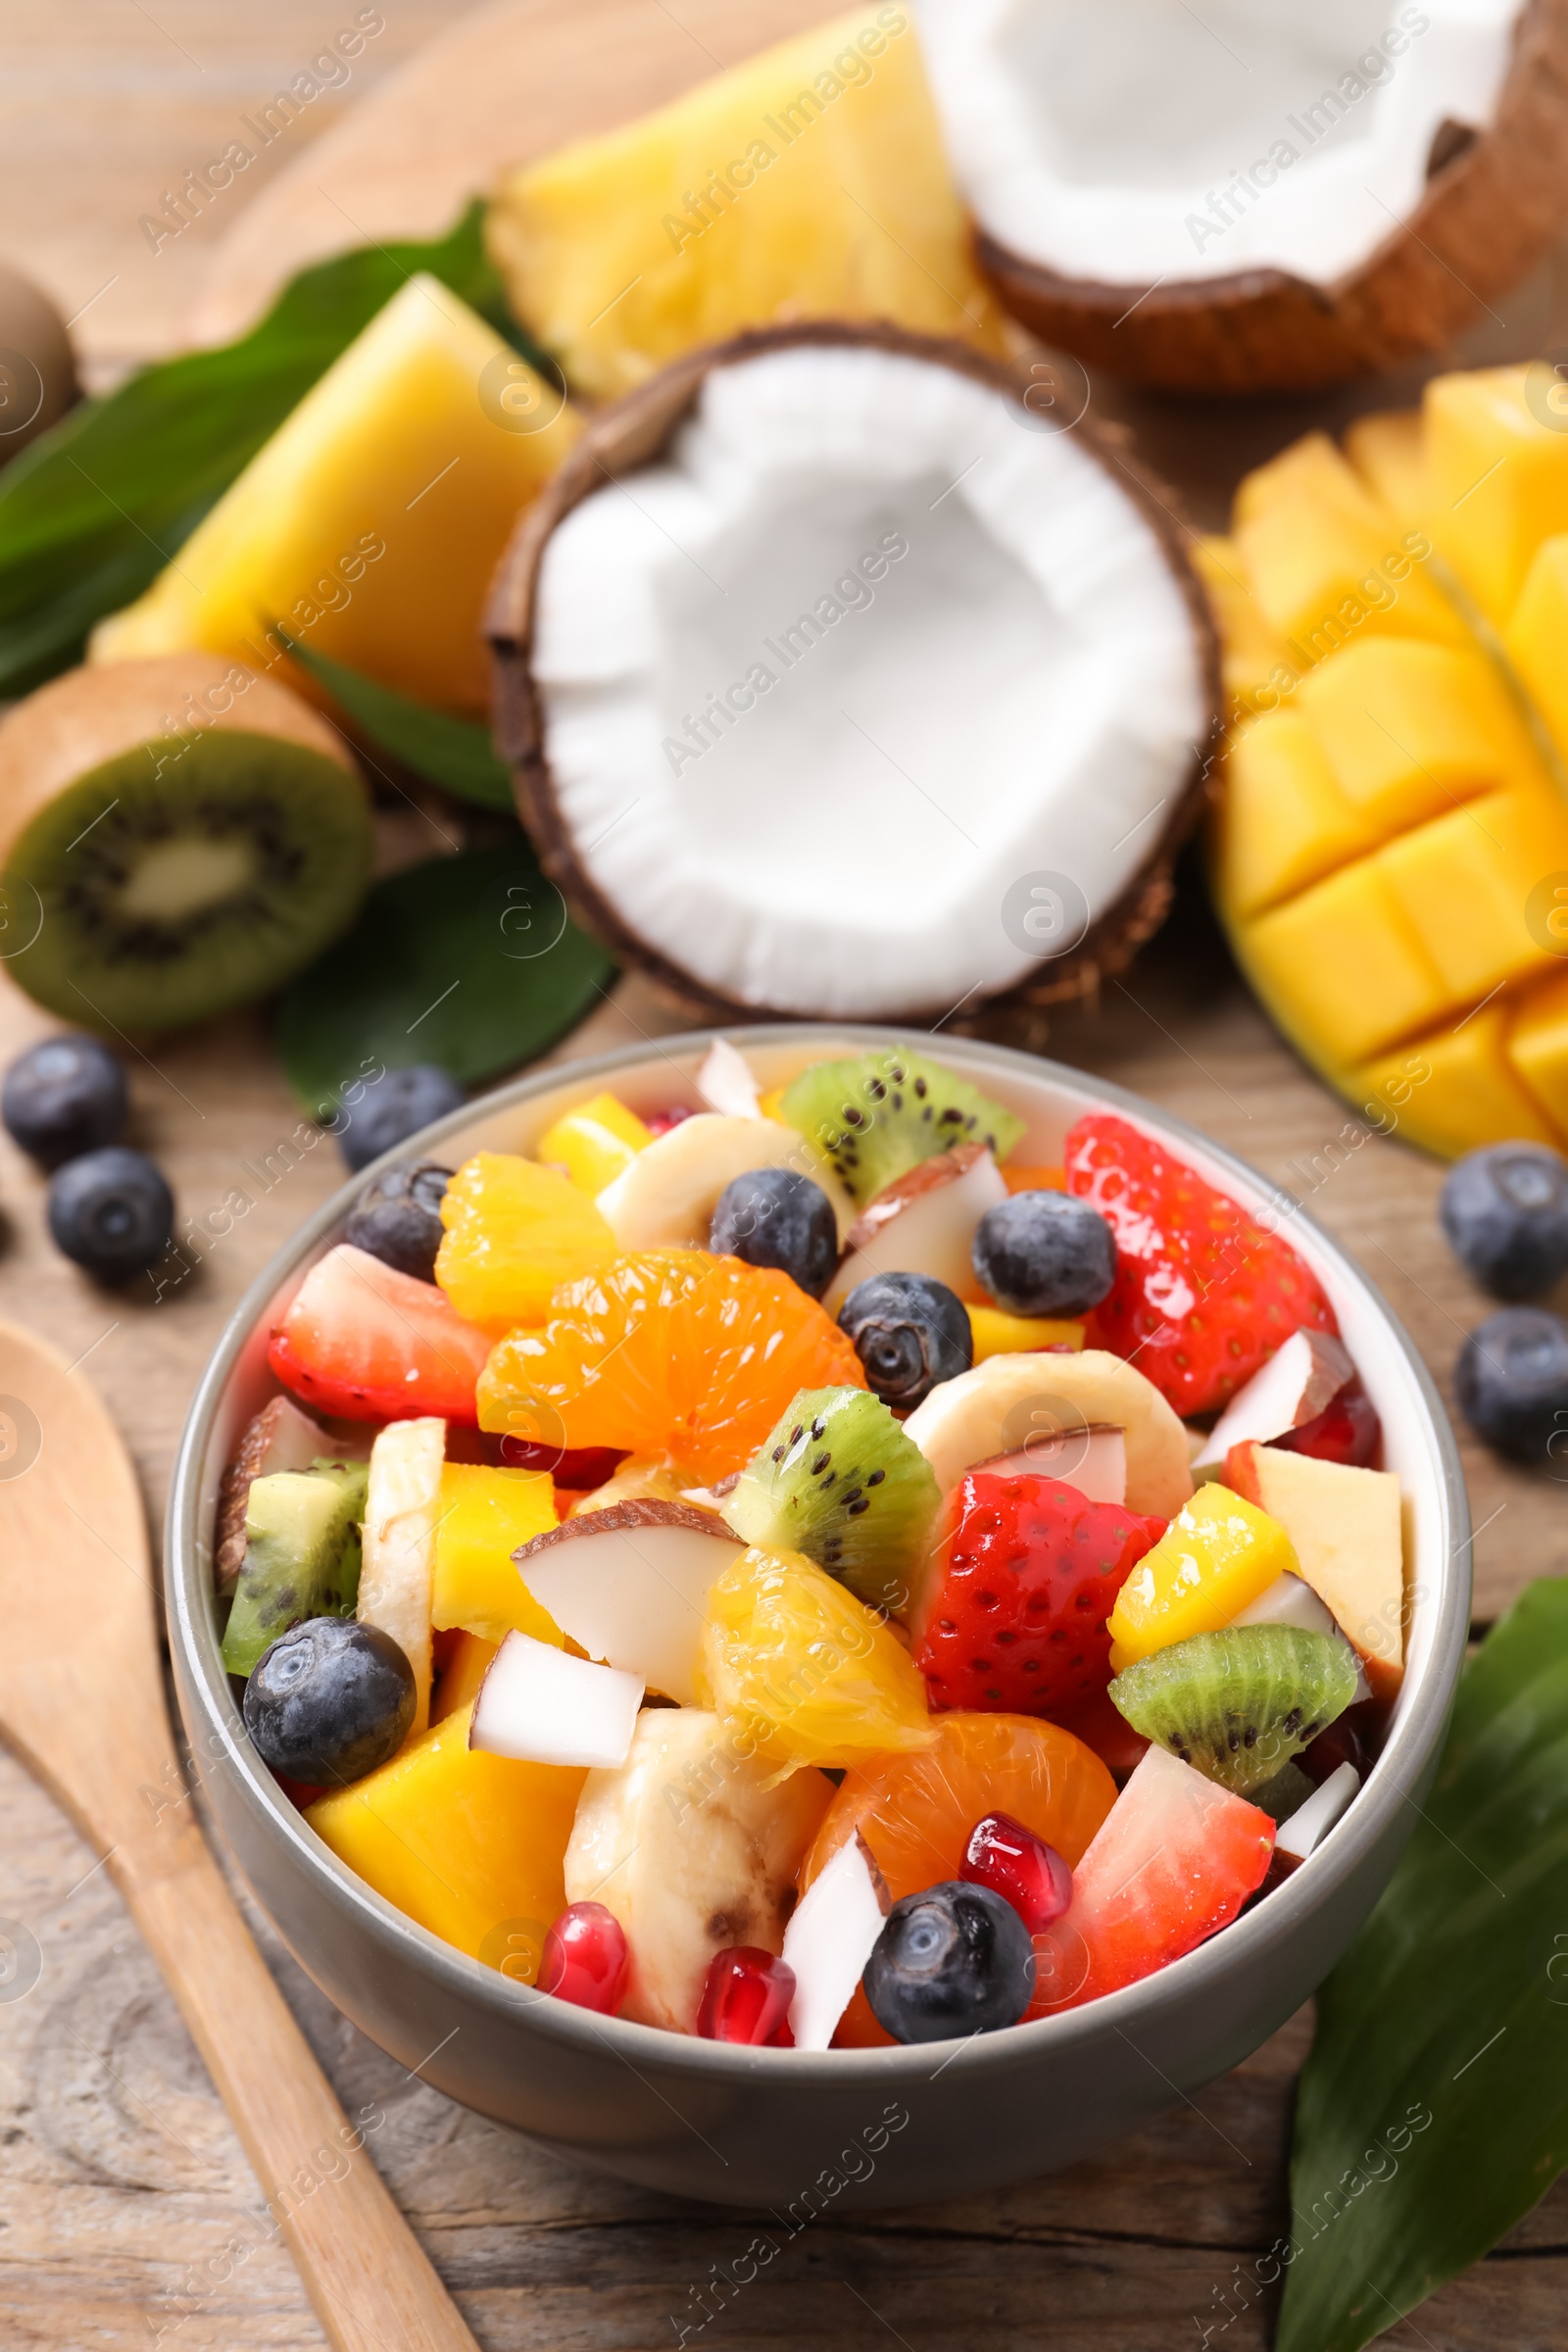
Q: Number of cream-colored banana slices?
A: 4